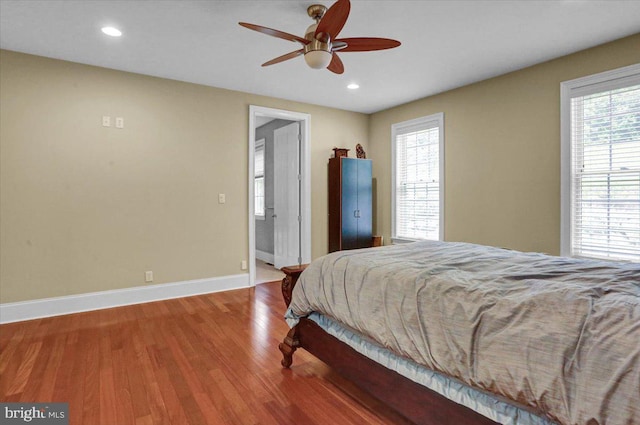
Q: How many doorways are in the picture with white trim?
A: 1